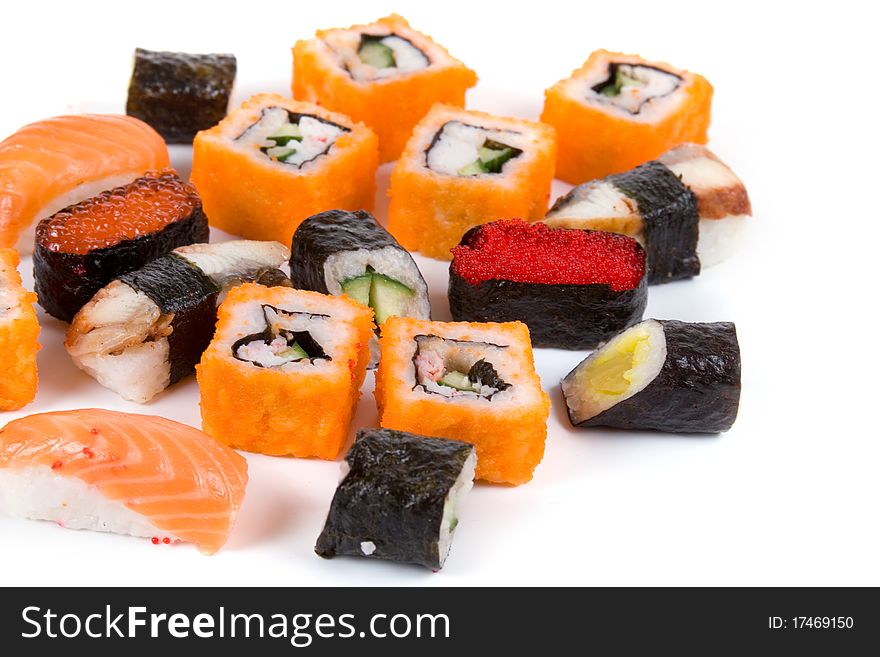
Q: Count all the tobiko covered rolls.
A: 7